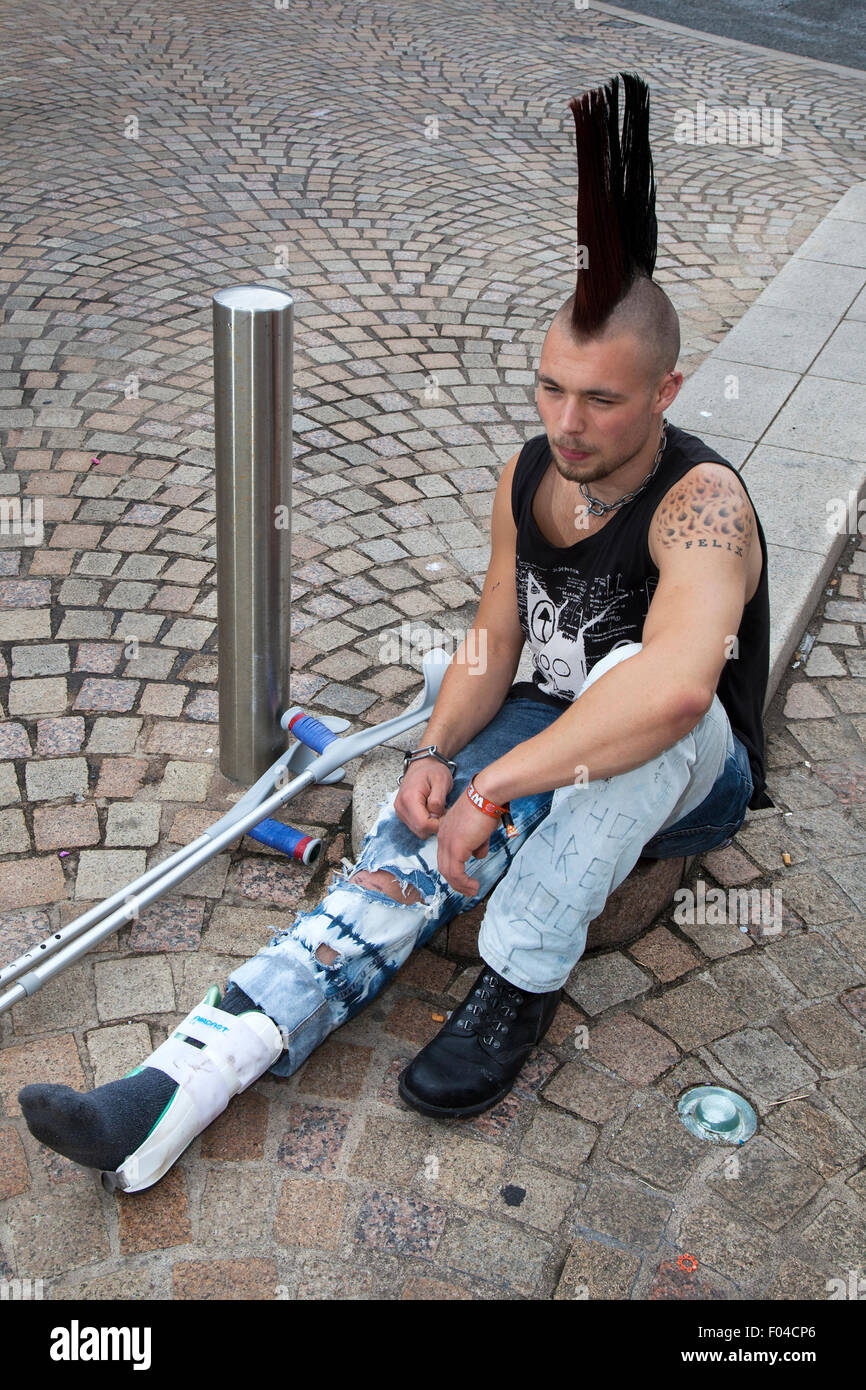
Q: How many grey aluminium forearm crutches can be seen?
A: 2